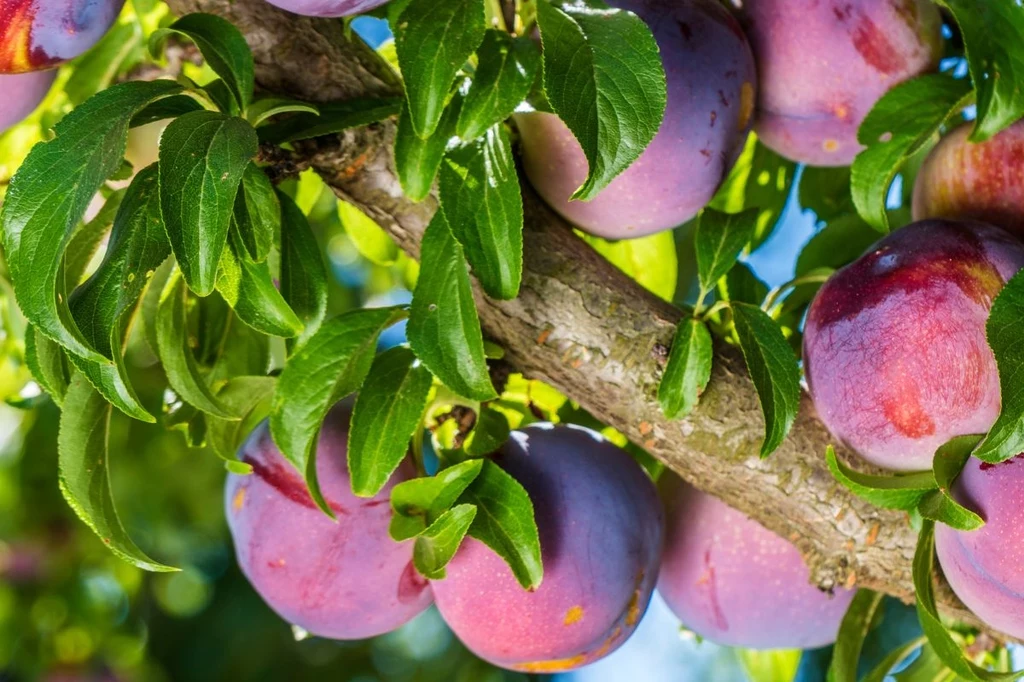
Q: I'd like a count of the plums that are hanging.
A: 11